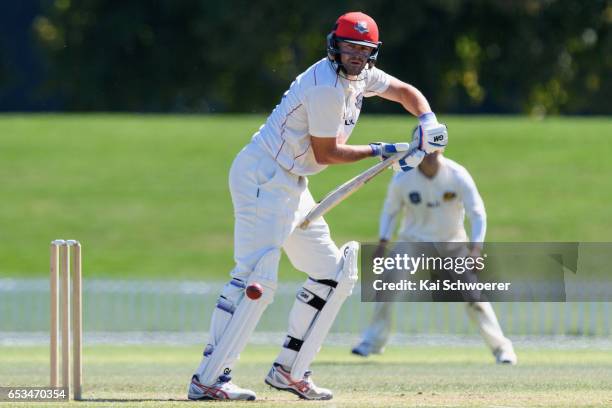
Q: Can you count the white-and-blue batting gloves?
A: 2